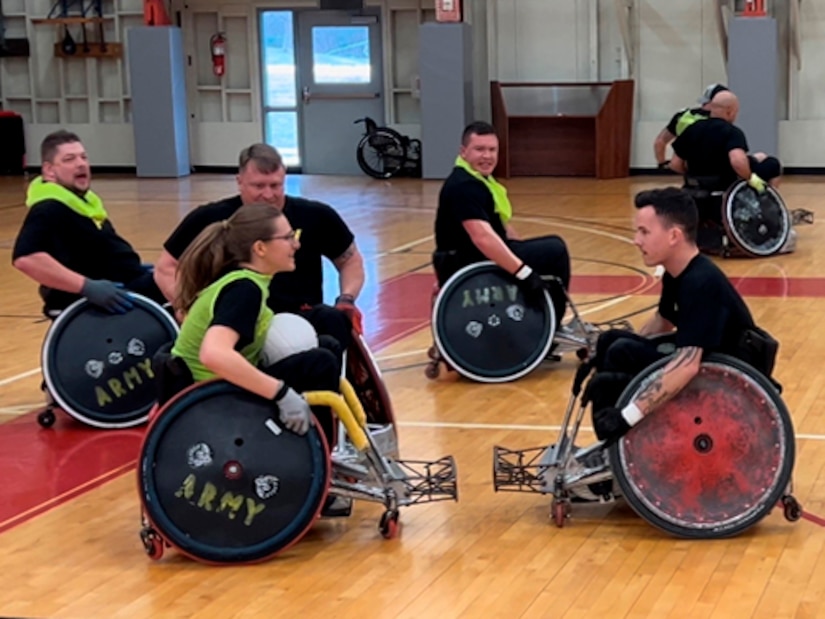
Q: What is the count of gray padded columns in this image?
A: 3